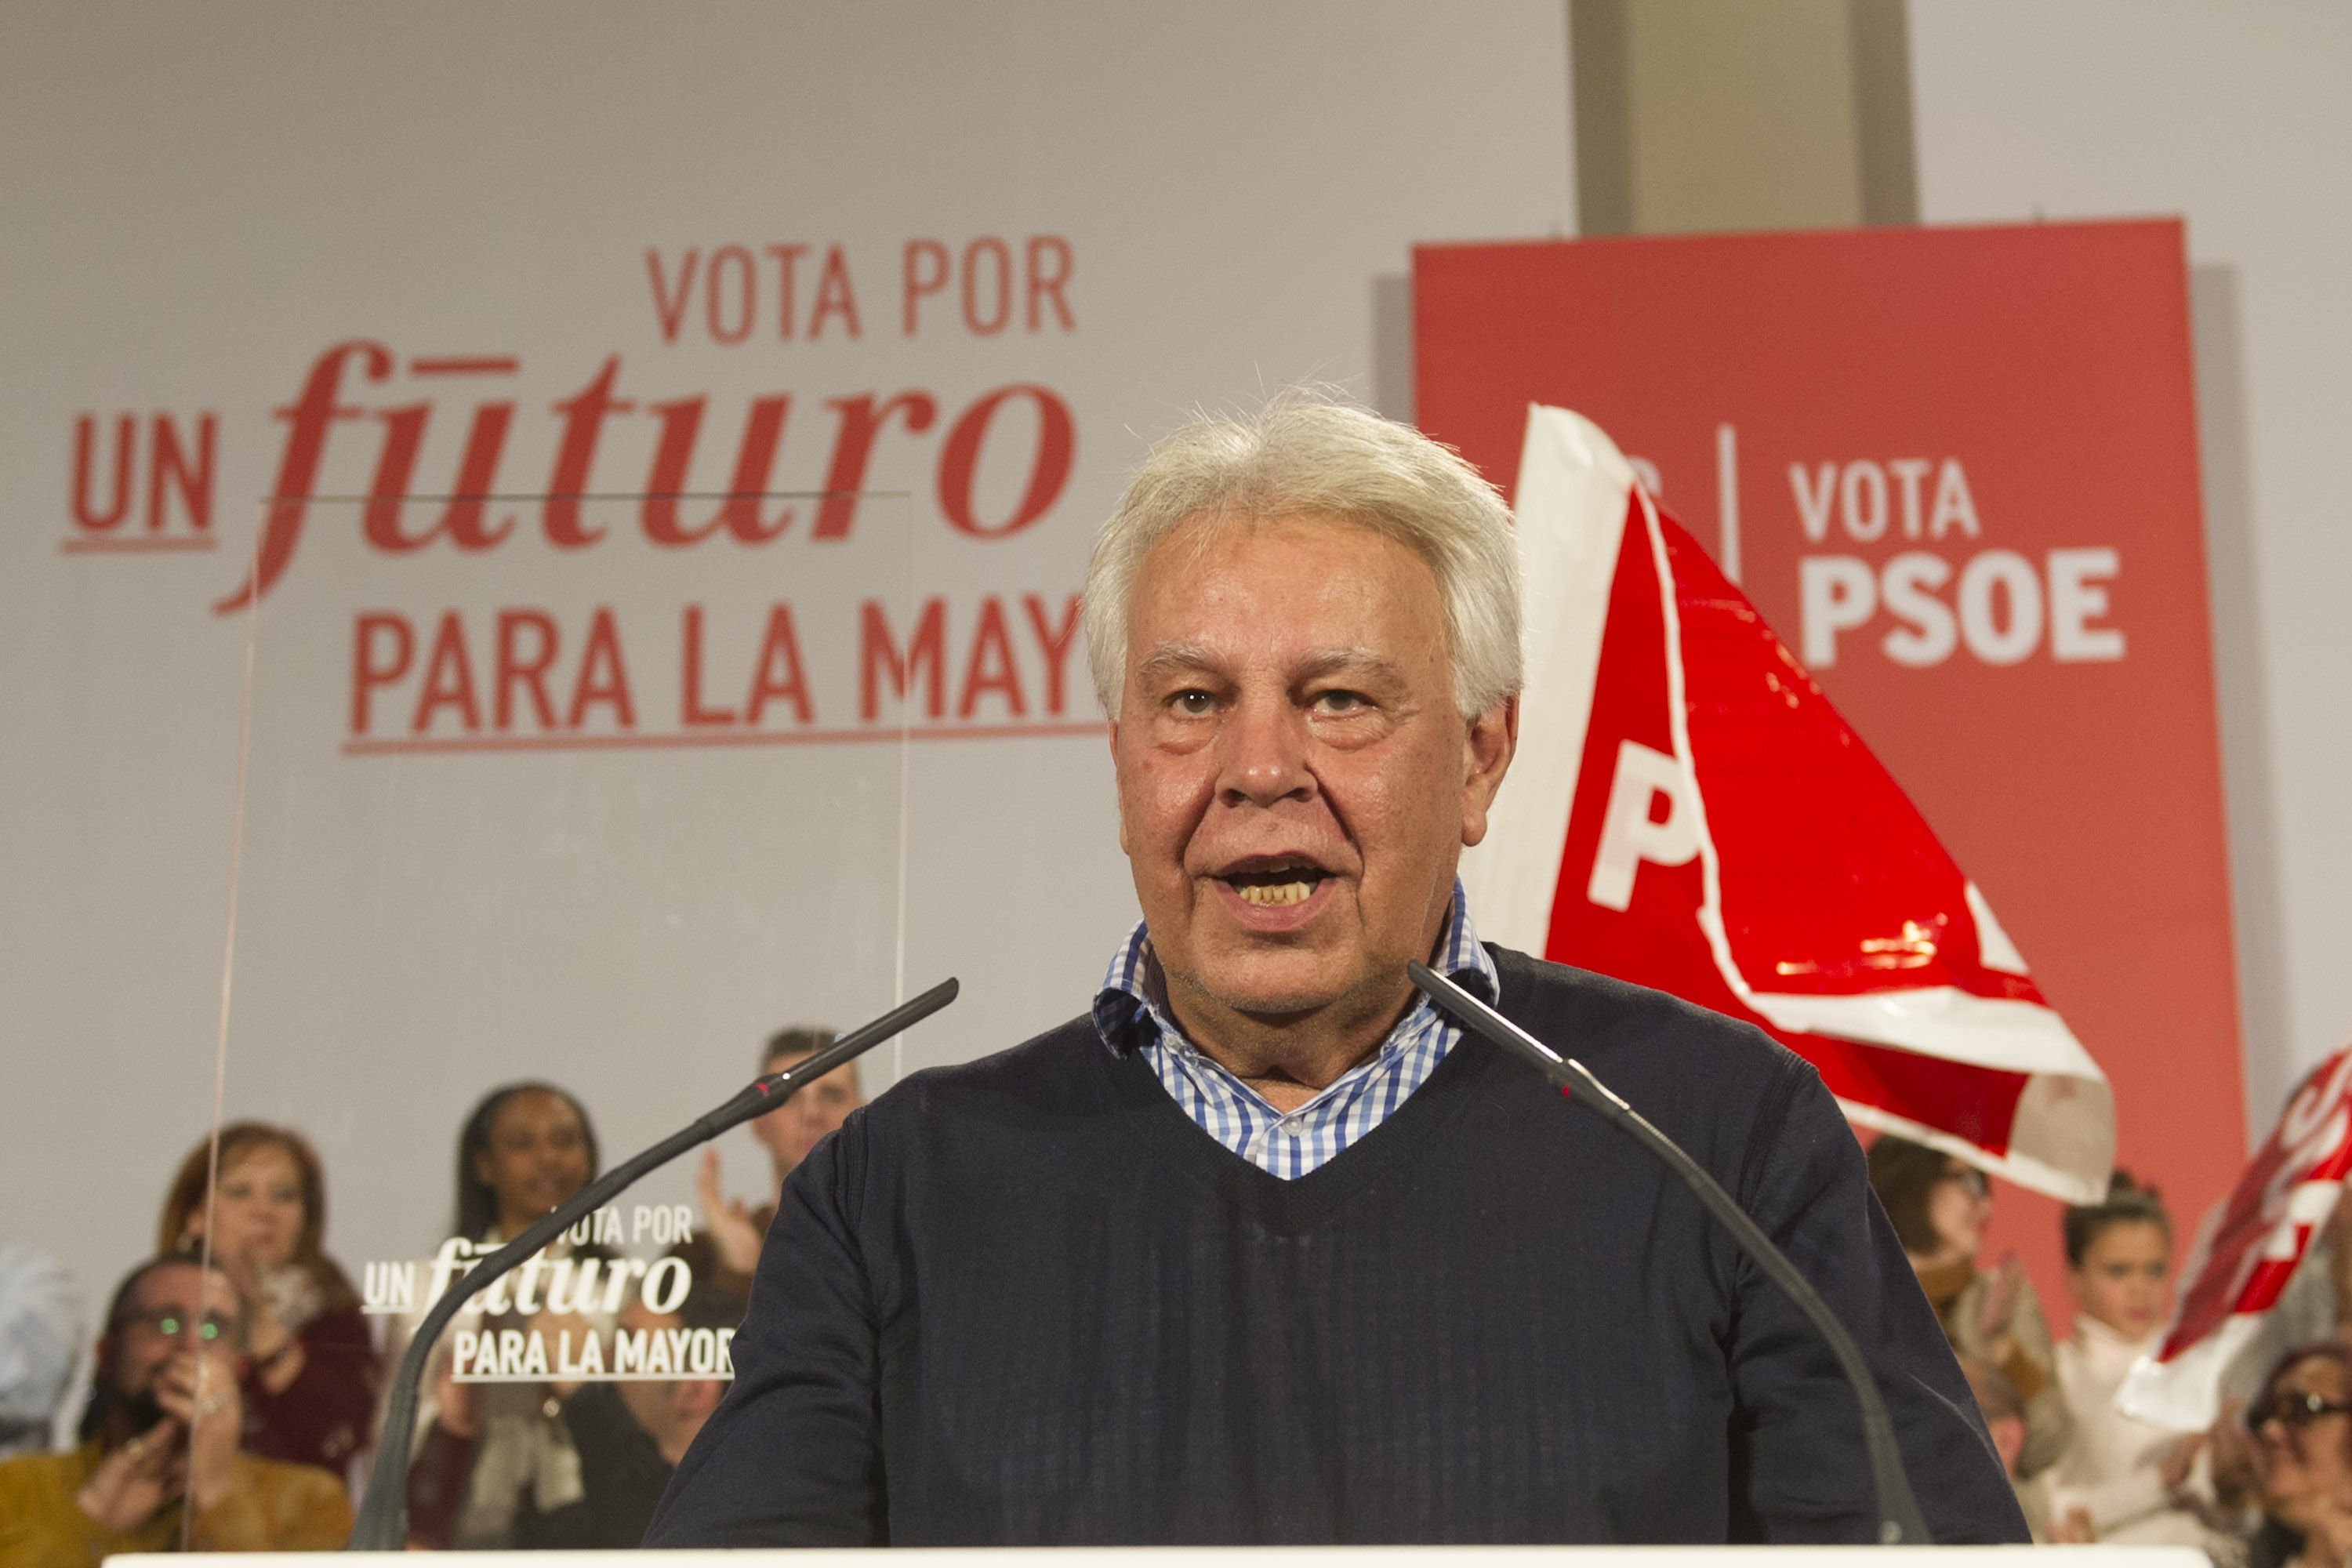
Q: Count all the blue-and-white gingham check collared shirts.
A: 1